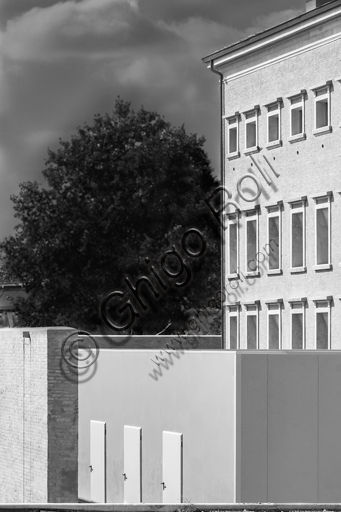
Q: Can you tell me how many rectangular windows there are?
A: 15